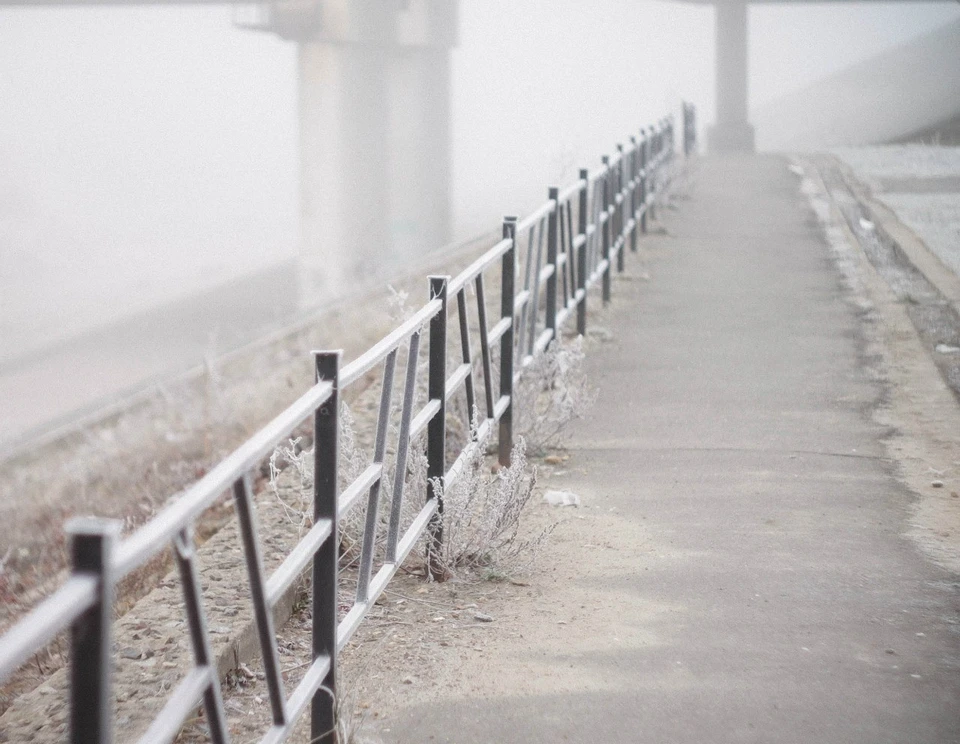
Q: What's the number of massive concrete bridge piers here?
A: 2